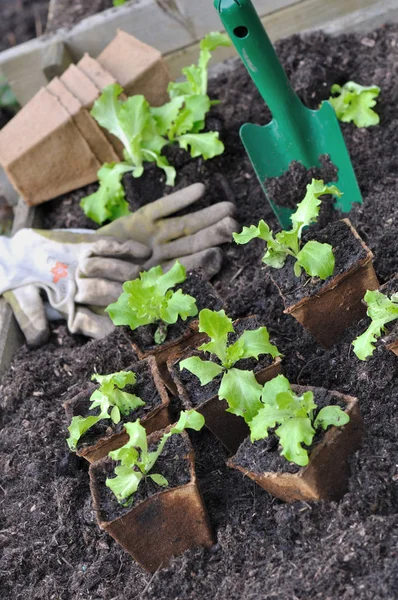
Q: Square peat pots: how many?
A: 12